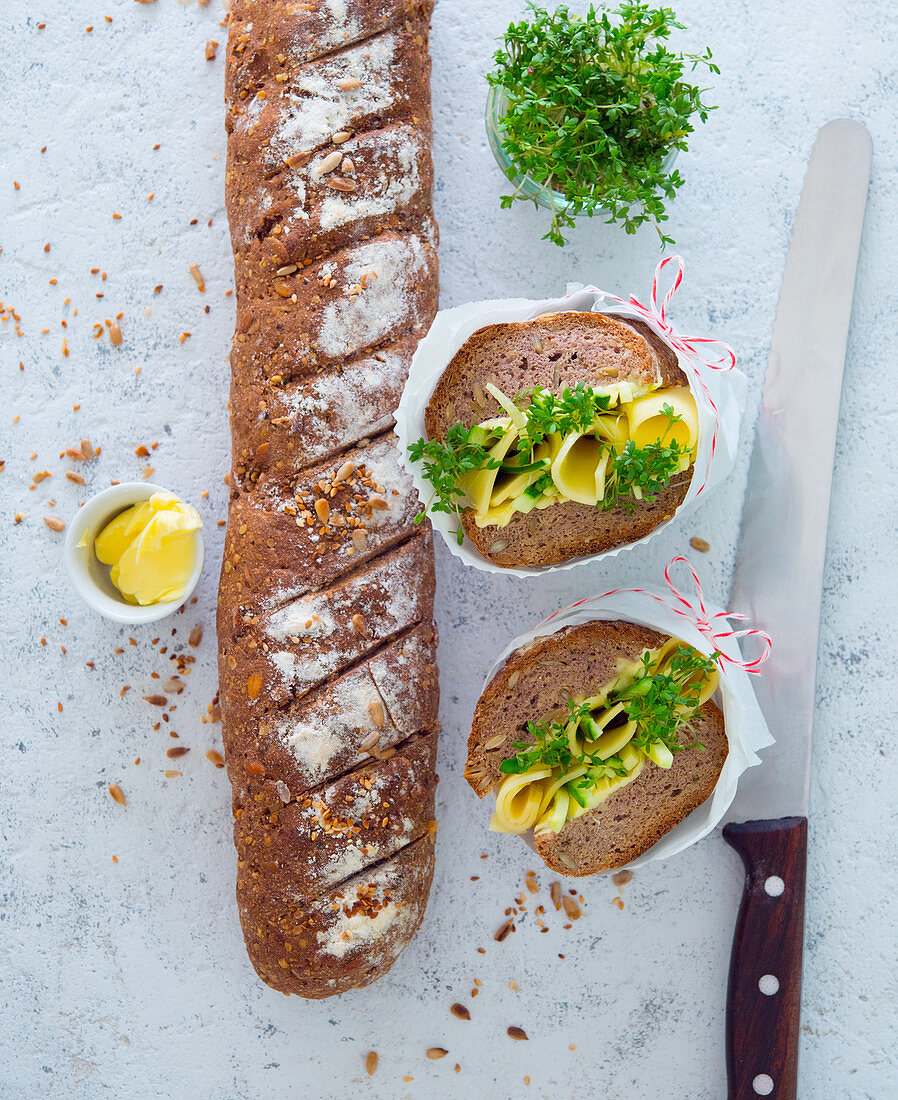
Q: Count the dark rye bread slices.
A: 4